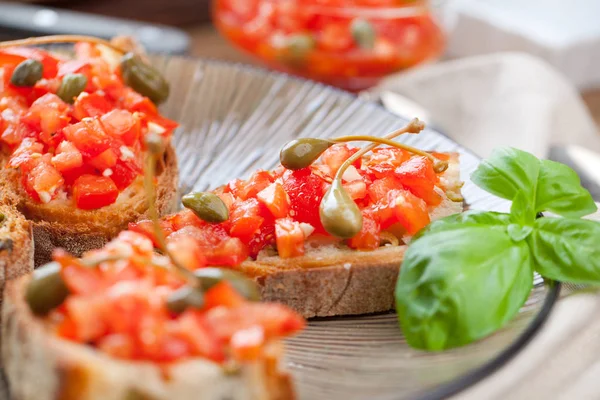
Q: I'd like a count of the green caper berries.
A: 11